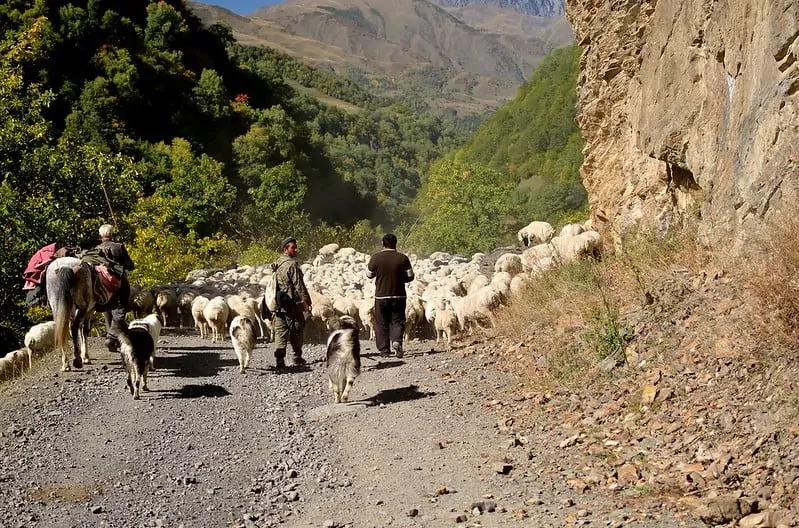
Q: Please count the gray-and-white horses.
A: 1